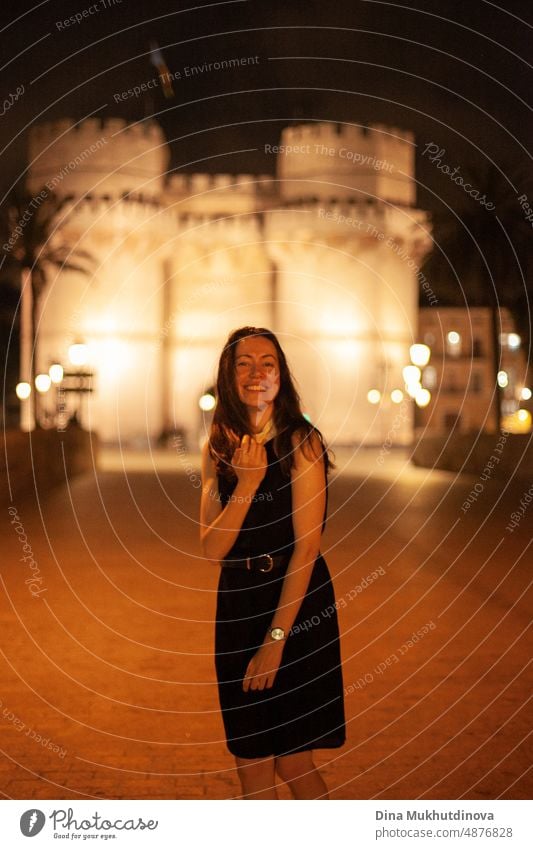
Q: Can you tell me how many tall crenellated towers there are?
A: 2